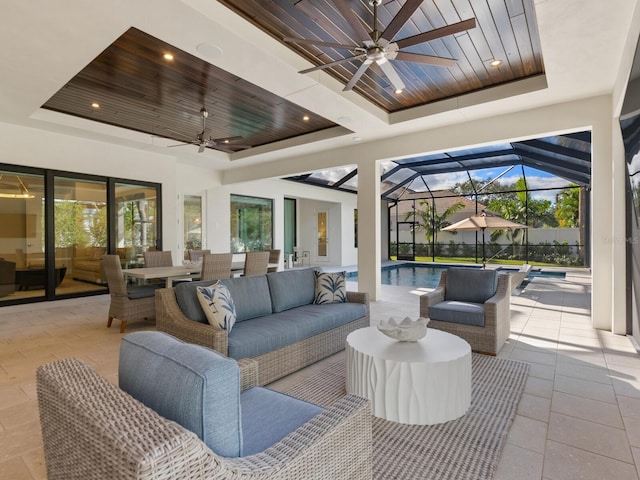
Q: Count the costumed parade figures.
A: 0